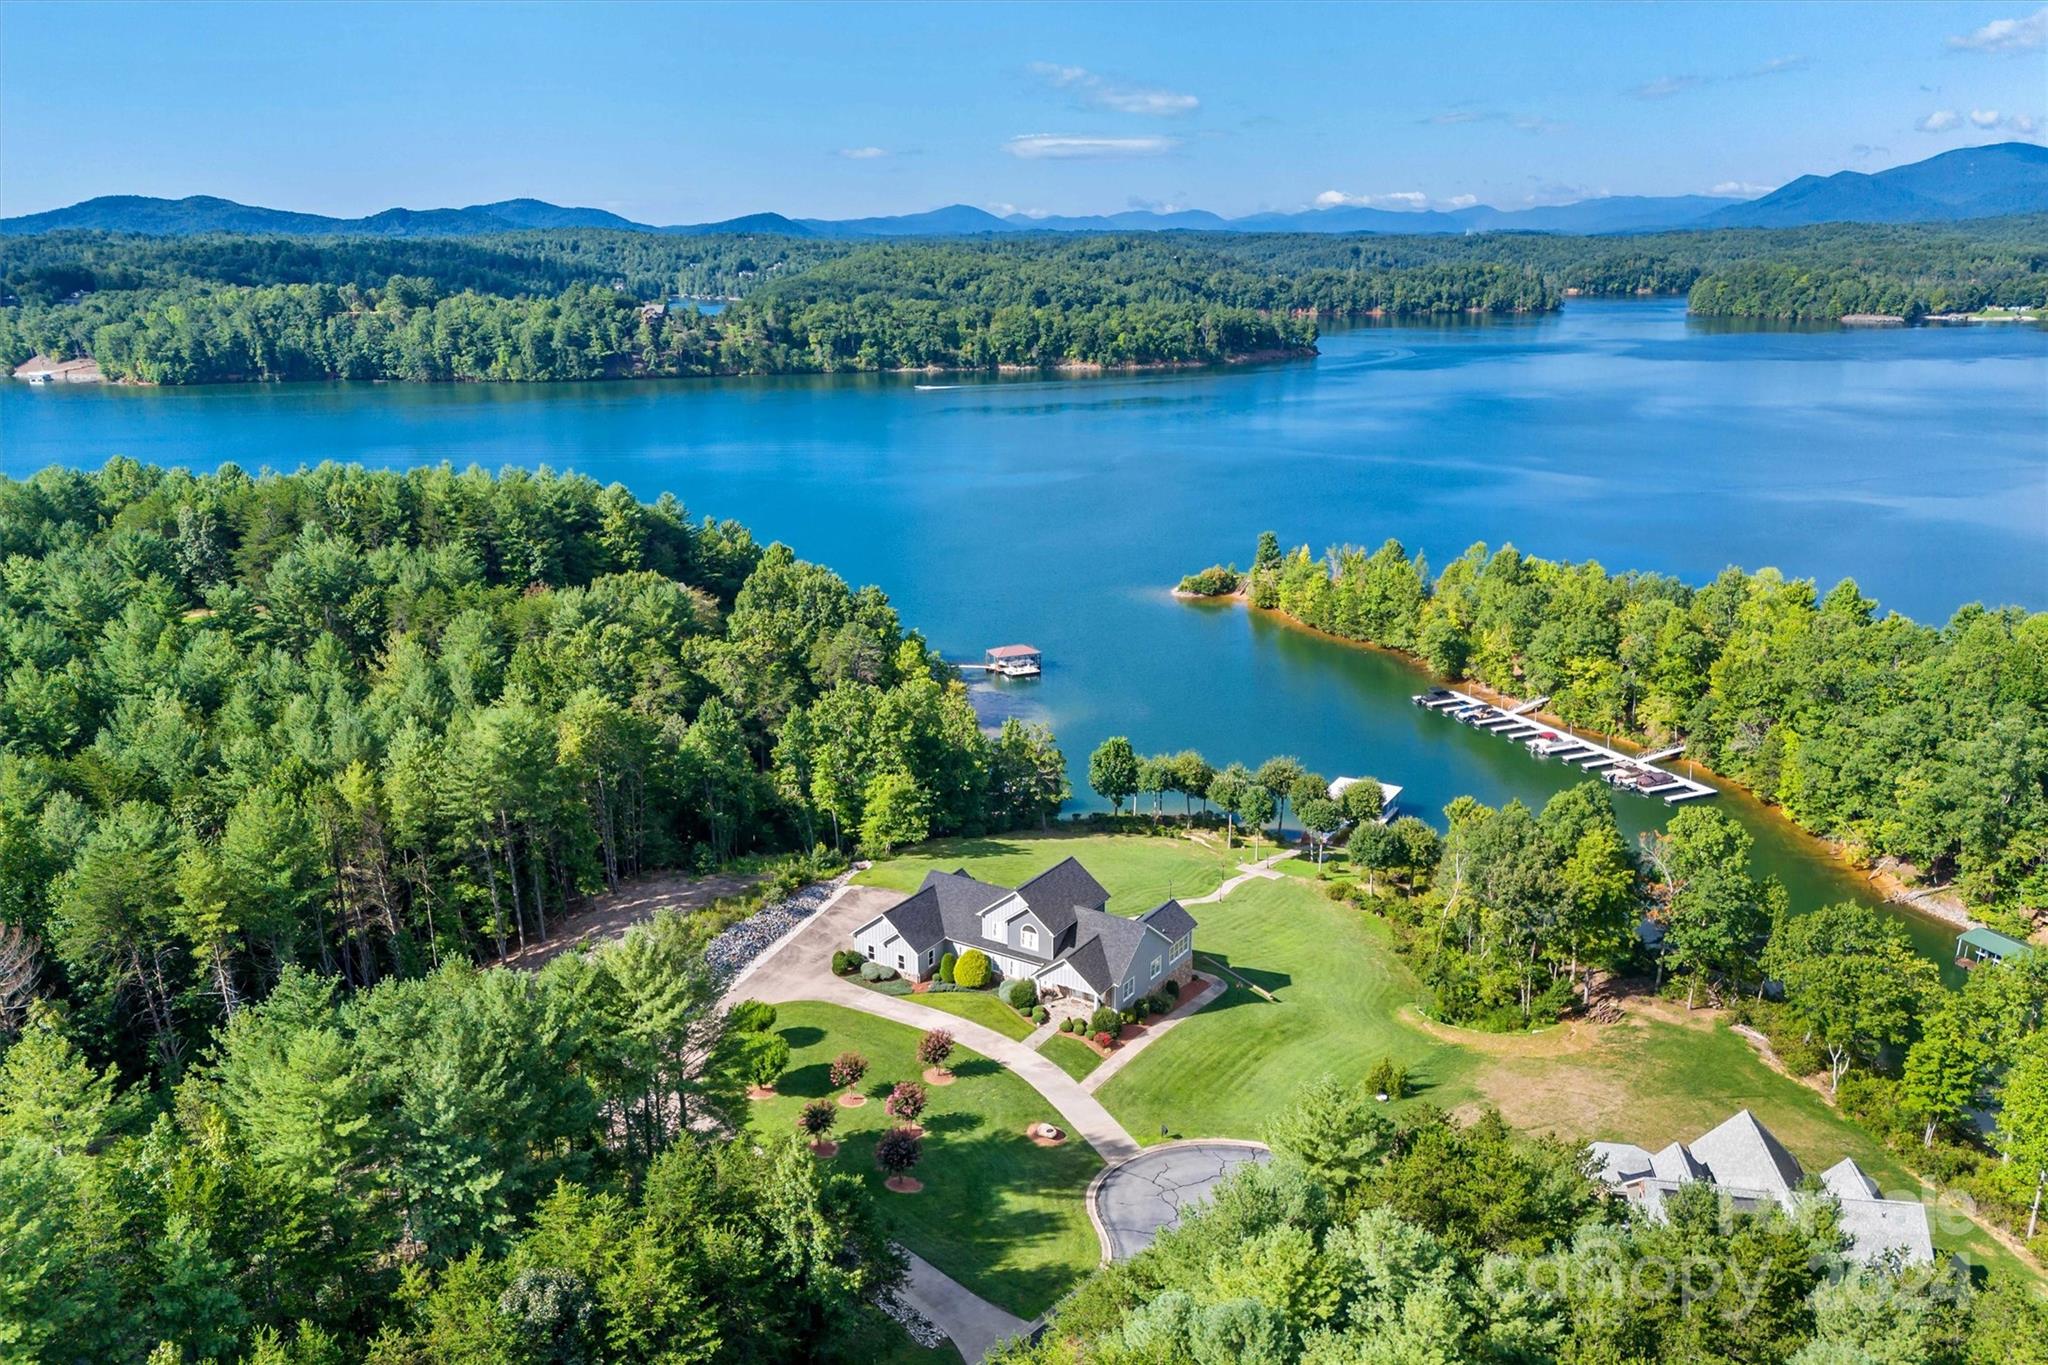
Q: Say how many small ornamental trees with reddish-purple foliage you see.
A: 5